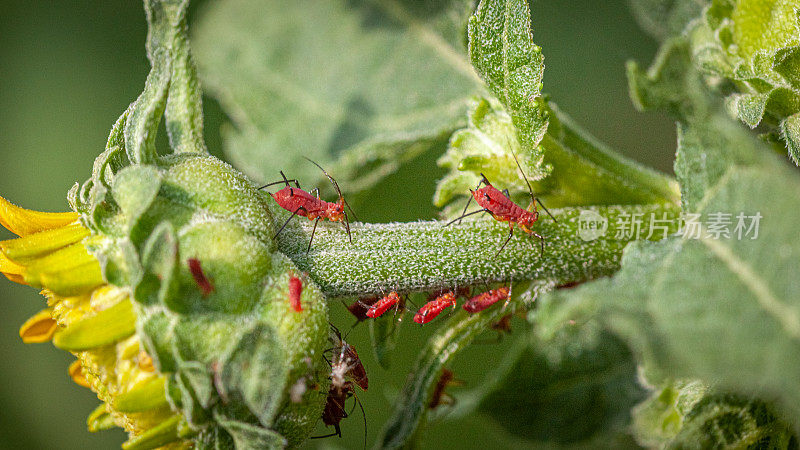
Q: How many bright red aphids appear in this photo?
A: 7